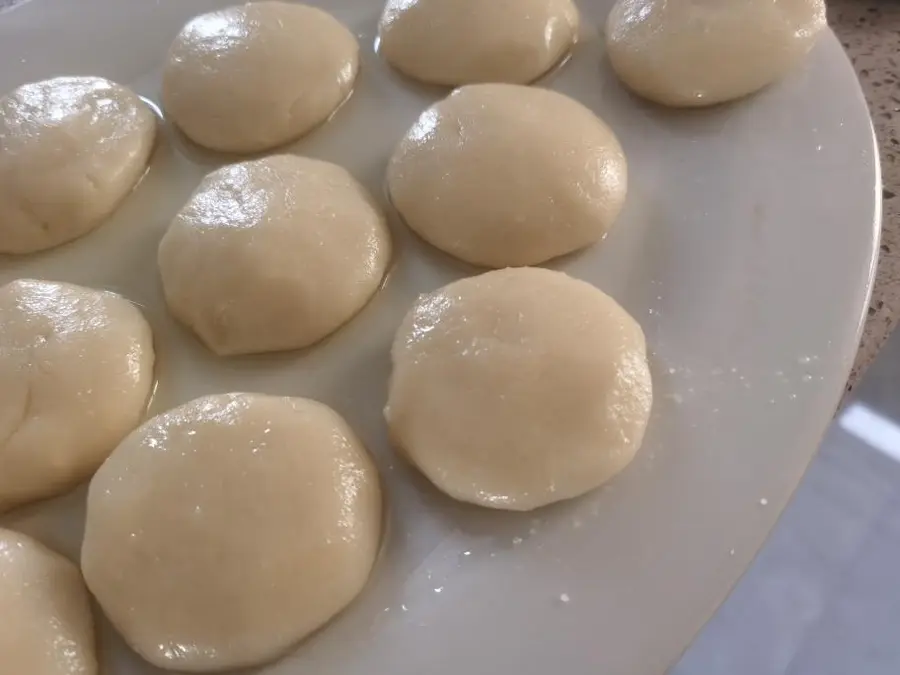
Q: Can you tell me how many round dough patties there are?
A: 10